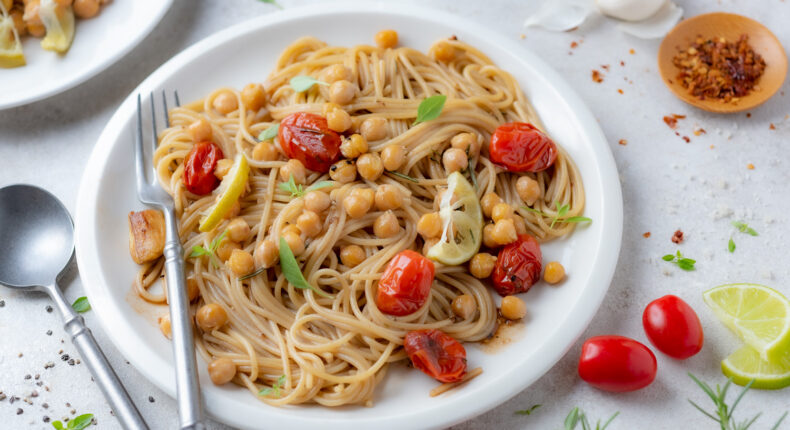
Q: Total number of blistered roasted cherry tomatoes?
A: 6